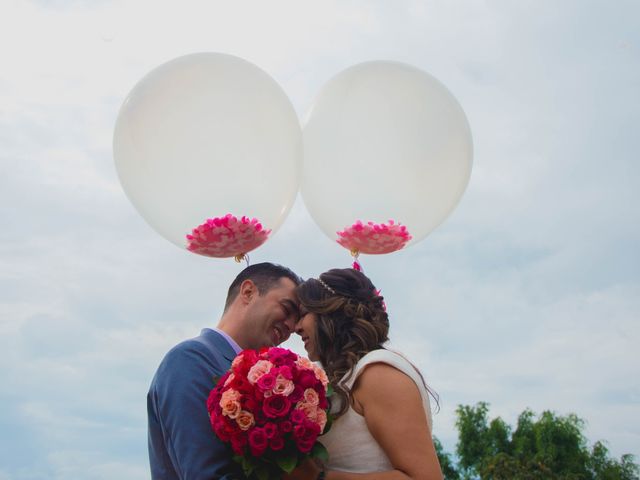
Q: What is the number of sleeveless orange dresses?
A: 0